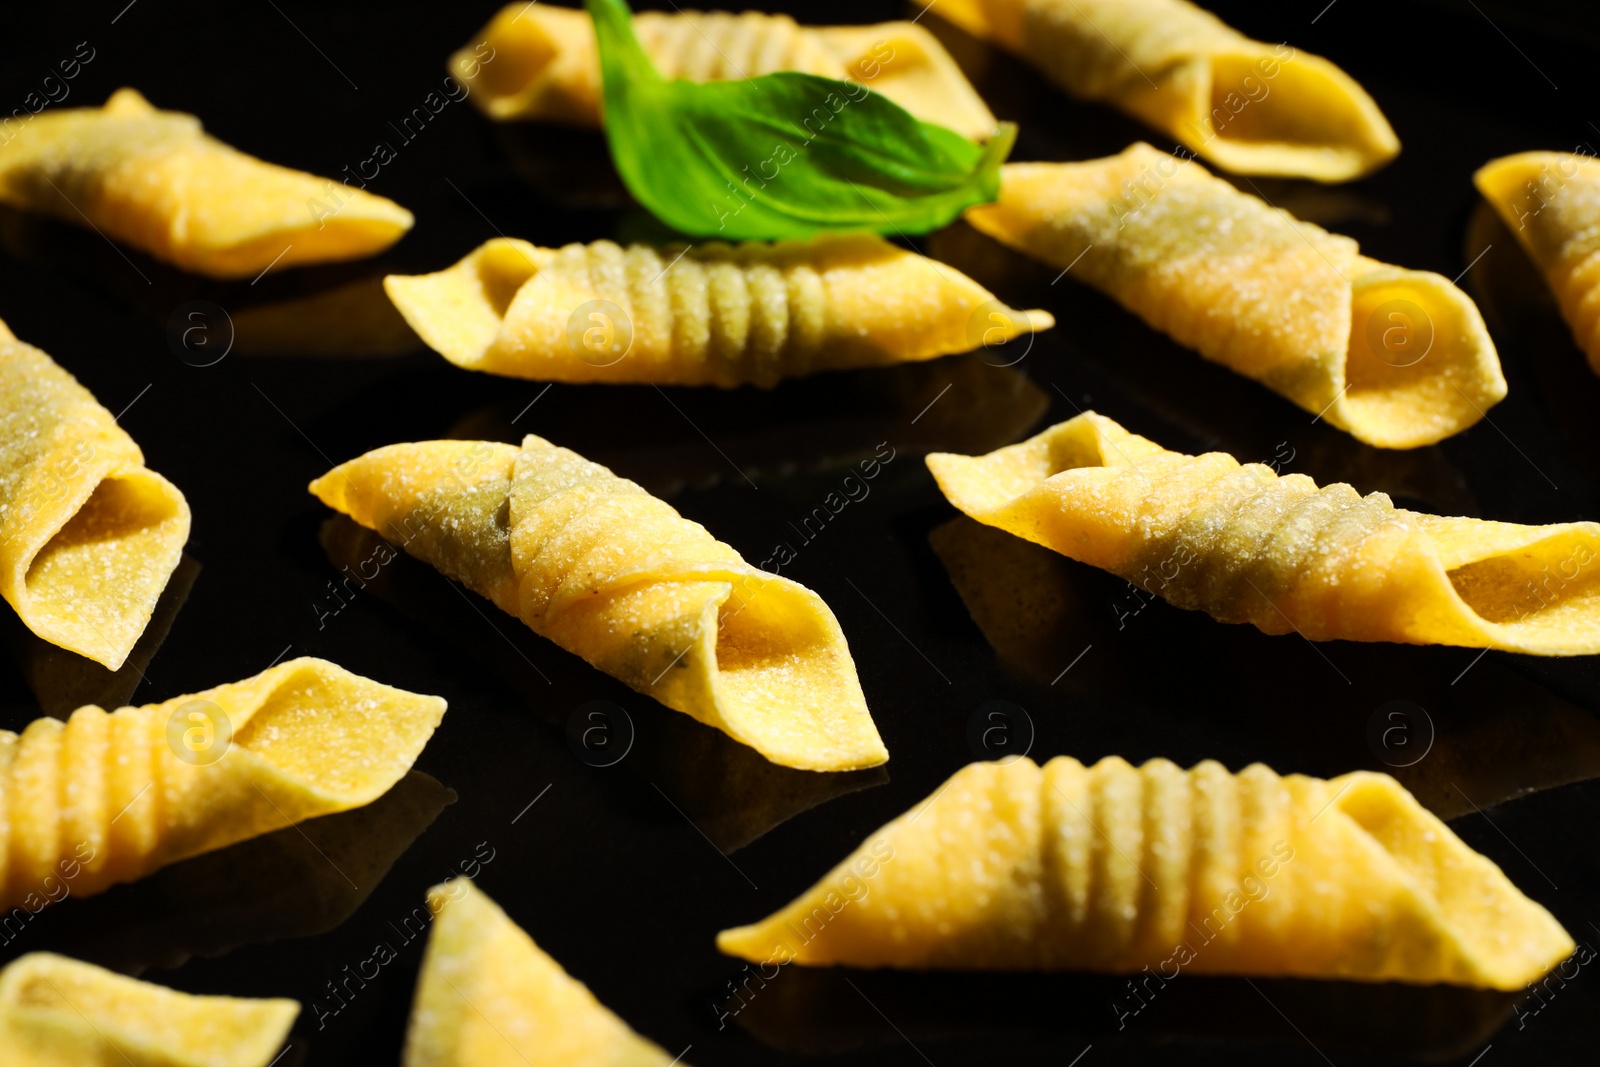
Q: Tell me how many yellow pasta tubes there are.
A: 13